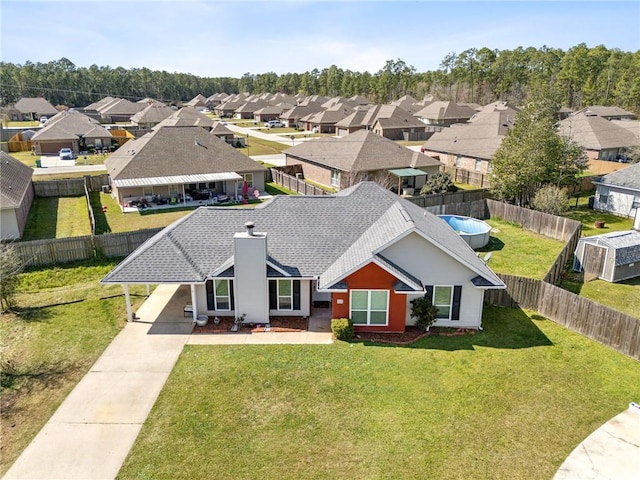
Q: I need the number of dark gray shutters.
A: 6